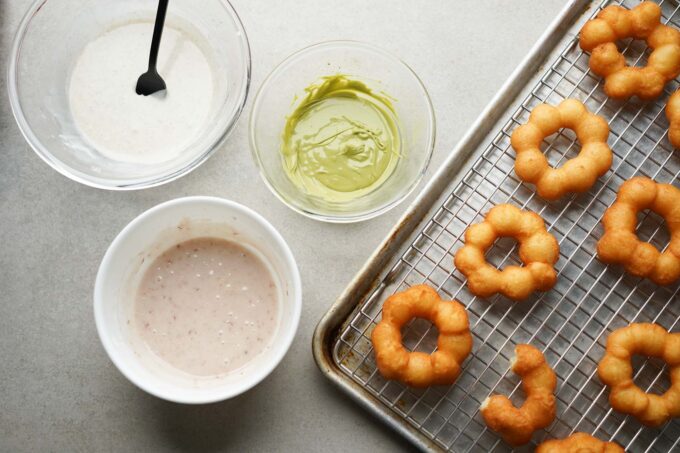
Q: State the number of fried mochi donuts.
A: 9